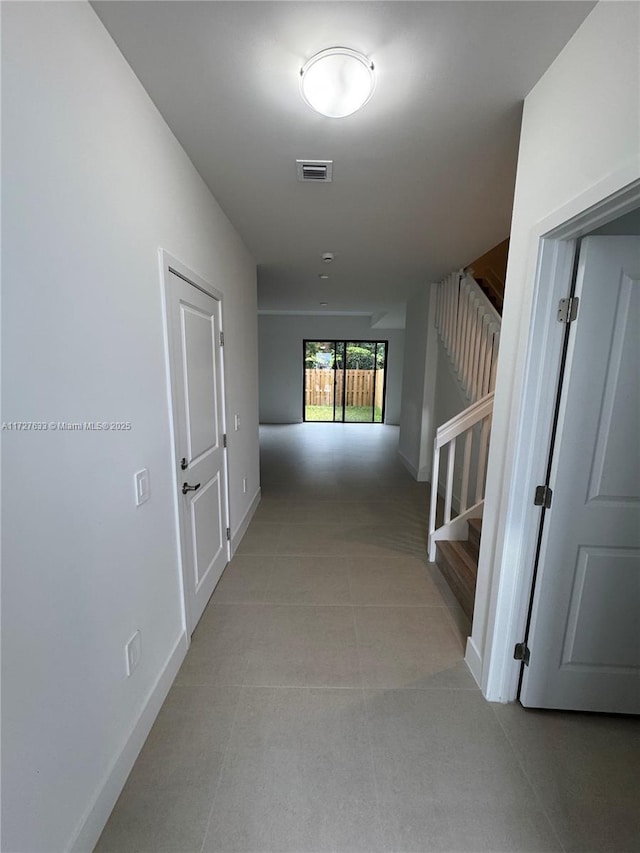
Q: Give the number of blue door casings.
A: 0